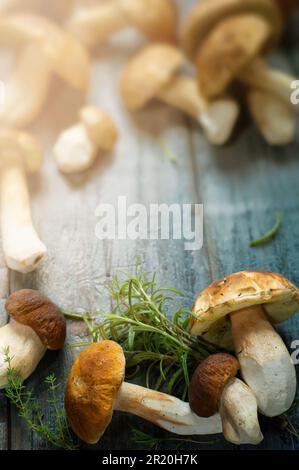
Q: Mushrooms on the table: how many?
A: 11